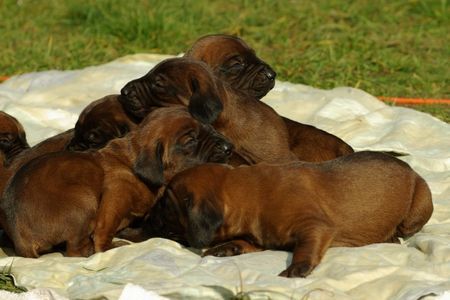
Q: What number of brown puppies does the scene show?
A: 6